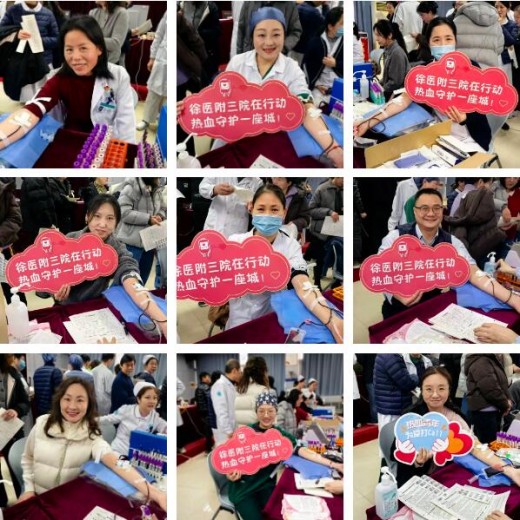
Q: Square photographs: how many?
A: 9